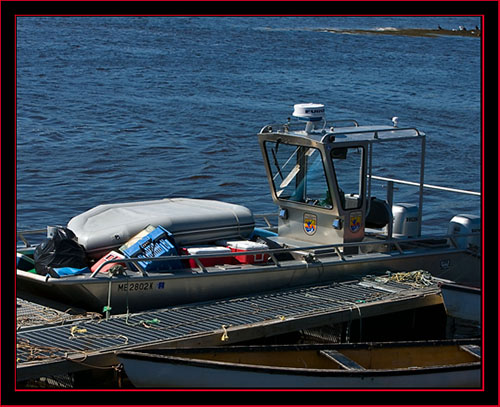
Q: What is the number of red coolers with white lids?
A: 2